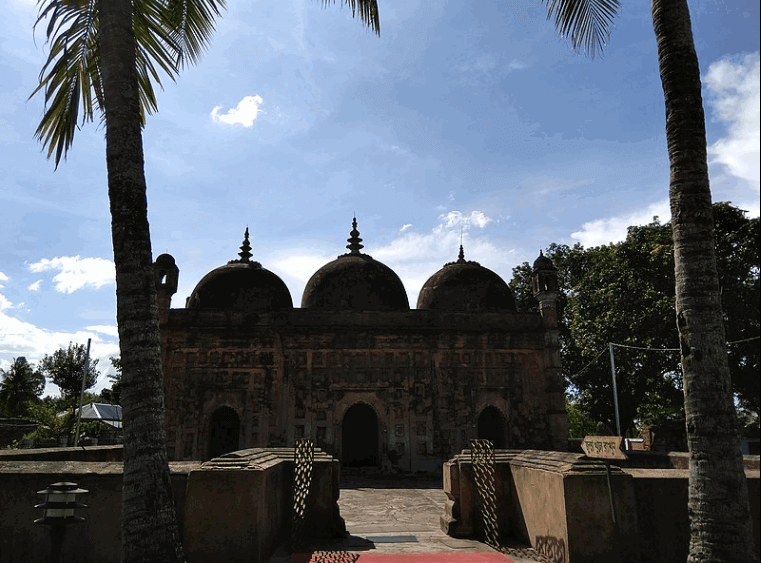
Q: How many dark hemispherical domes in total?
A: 3